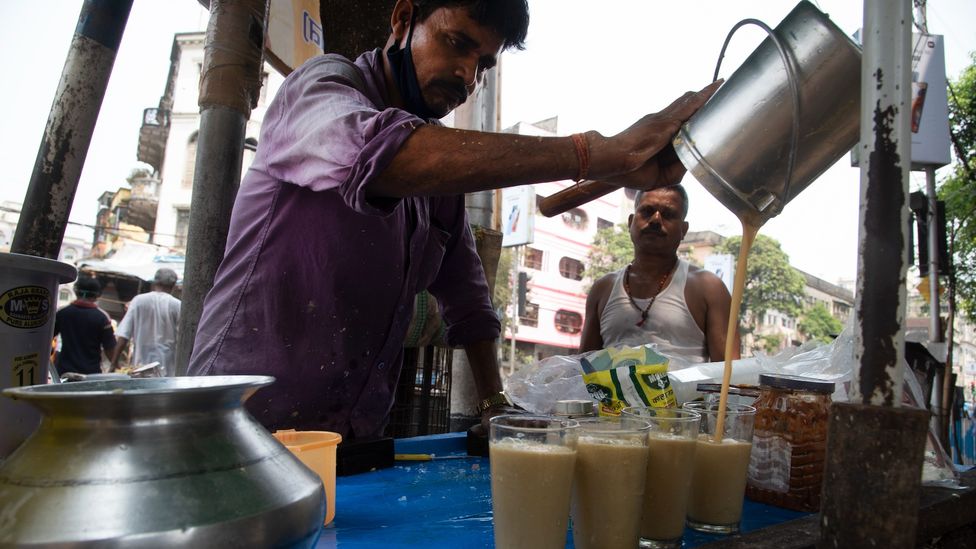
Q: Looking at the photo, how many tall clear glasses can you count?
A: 4